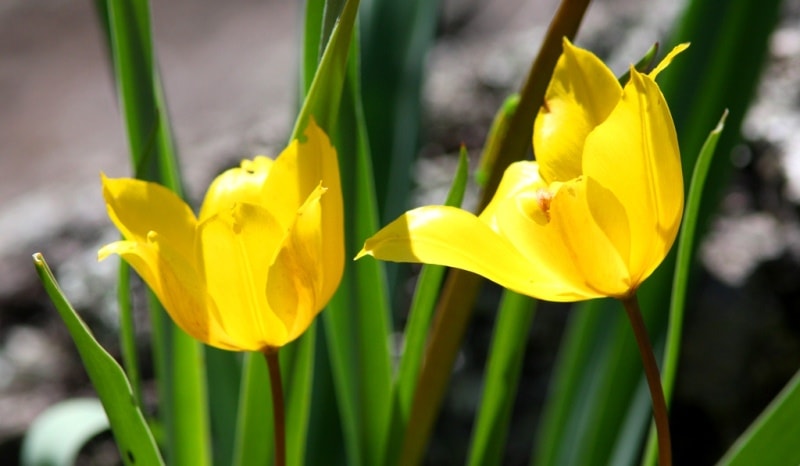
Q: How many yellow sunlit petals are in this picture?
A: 12